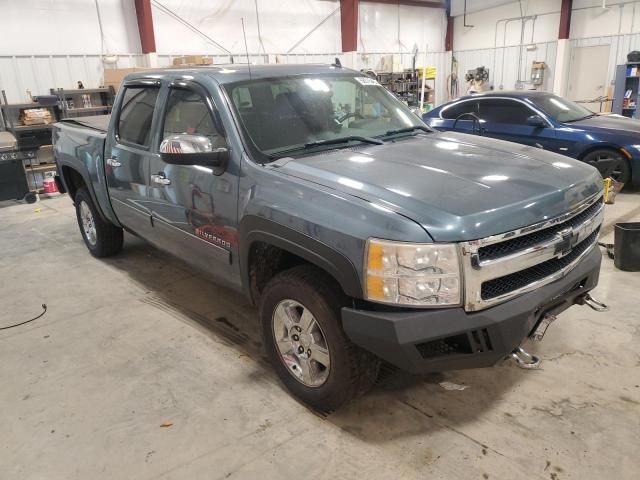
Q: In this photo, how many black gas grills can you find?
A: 1